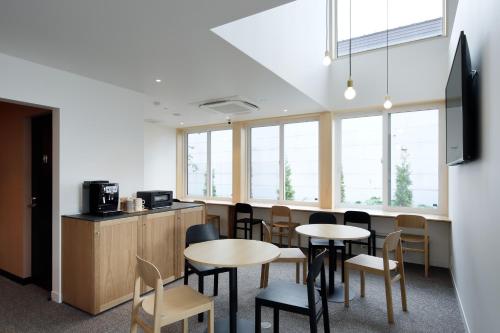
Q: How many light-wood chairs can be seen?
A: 6